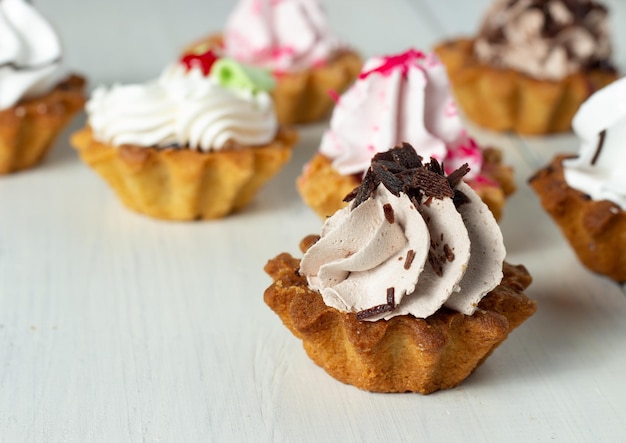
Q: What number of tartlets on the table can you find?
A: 7